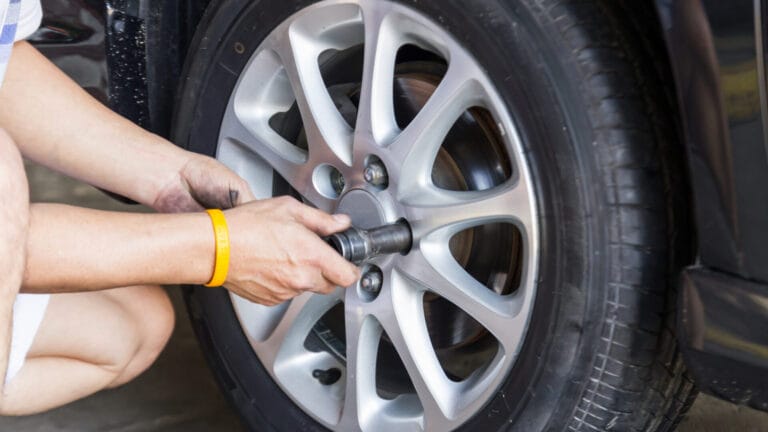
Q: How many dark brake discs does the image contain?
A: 1